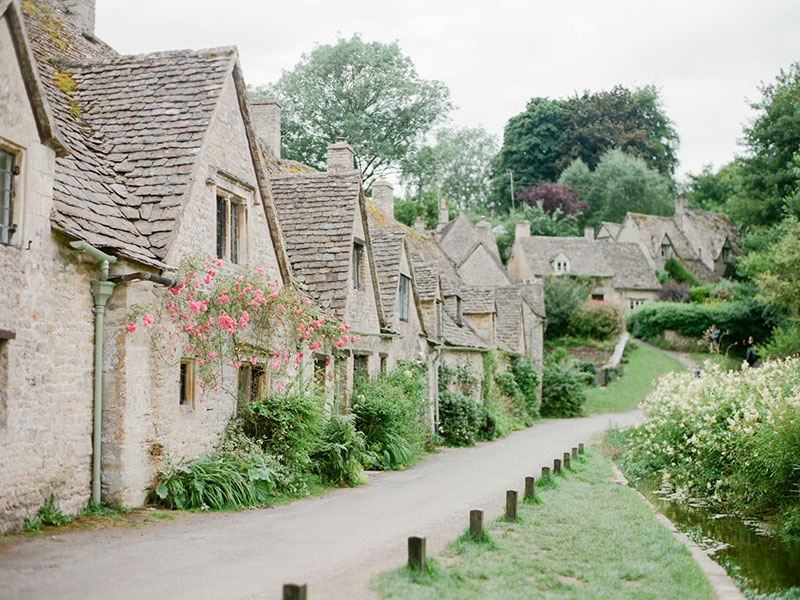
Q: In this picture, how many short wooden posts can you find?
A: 10